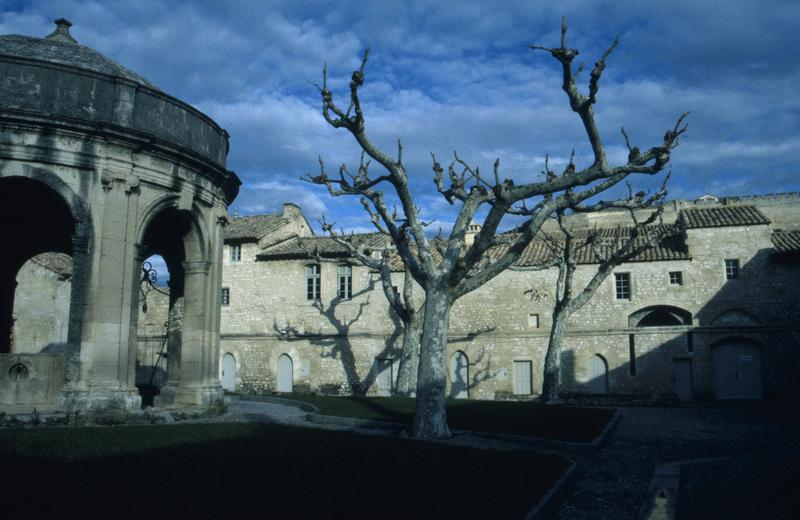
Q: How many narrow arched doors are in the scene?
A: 4